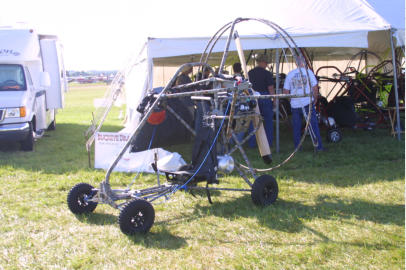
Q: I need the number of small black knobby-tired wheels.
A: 3